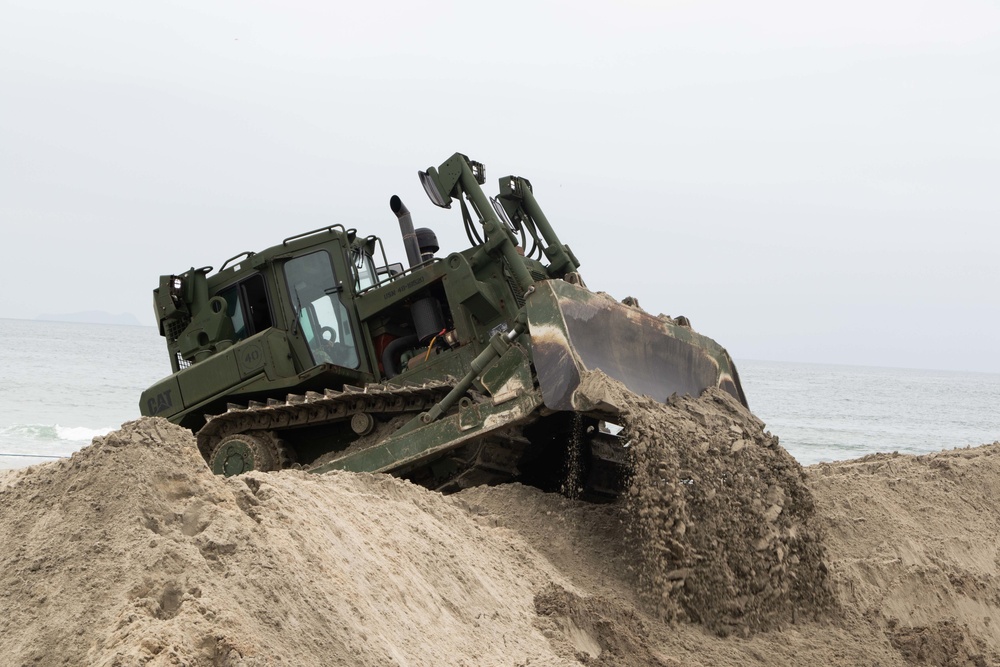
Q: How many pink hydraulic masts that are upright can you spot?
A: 0